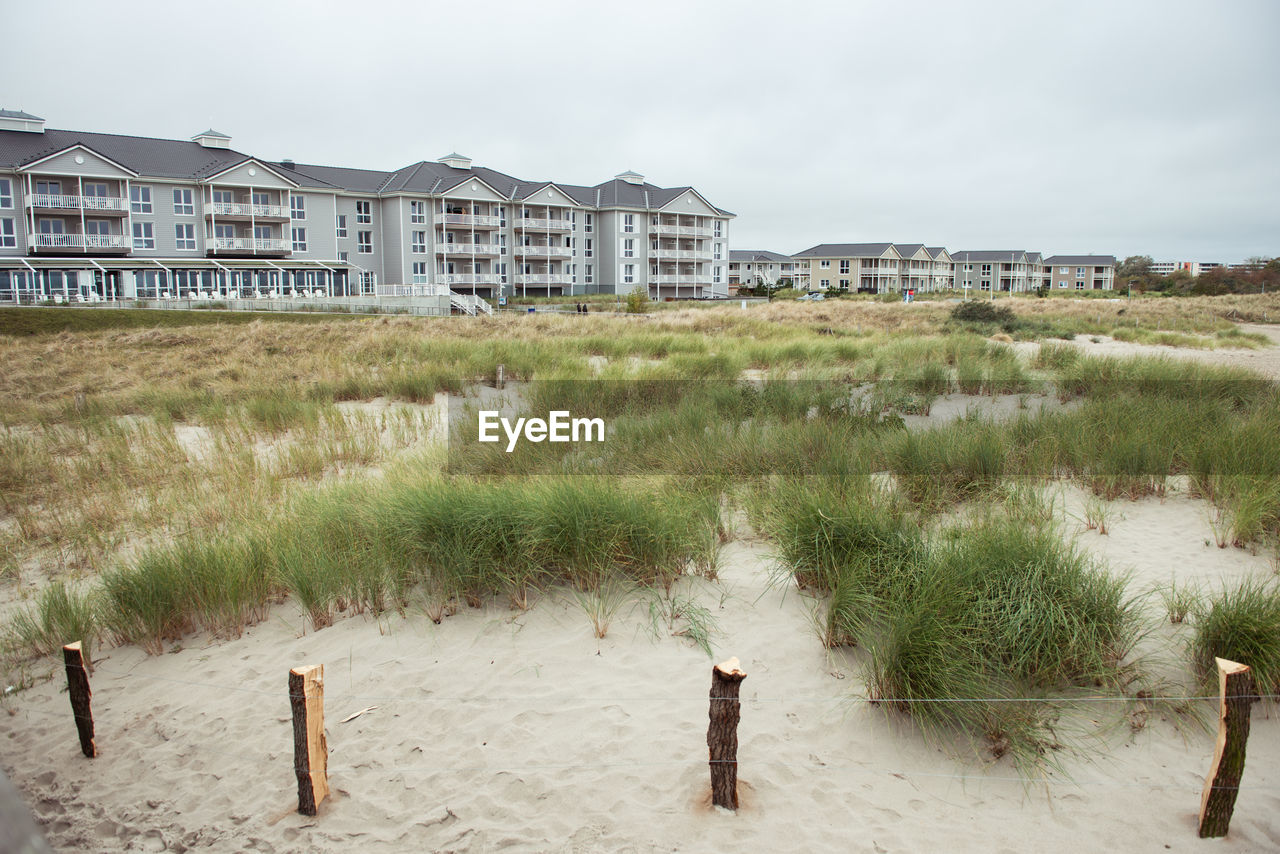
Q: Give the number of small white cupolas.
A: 4